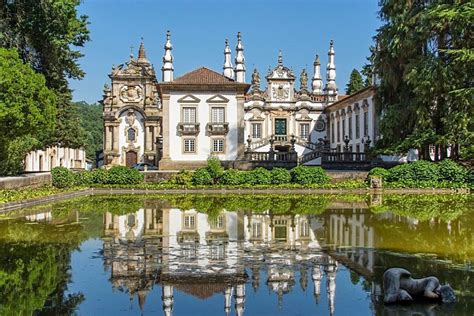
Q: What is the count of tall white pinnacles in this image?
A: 5